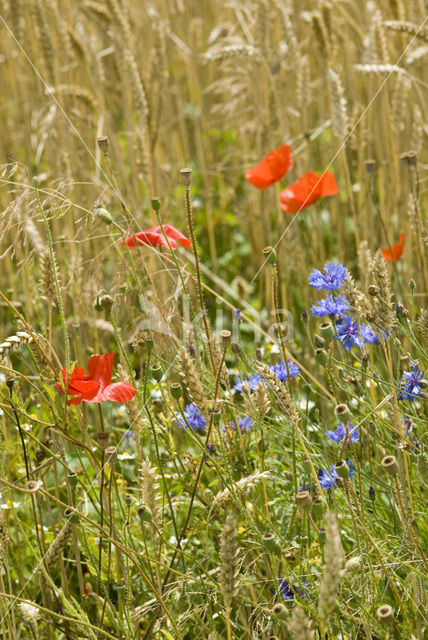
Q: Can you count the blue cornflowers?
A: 12